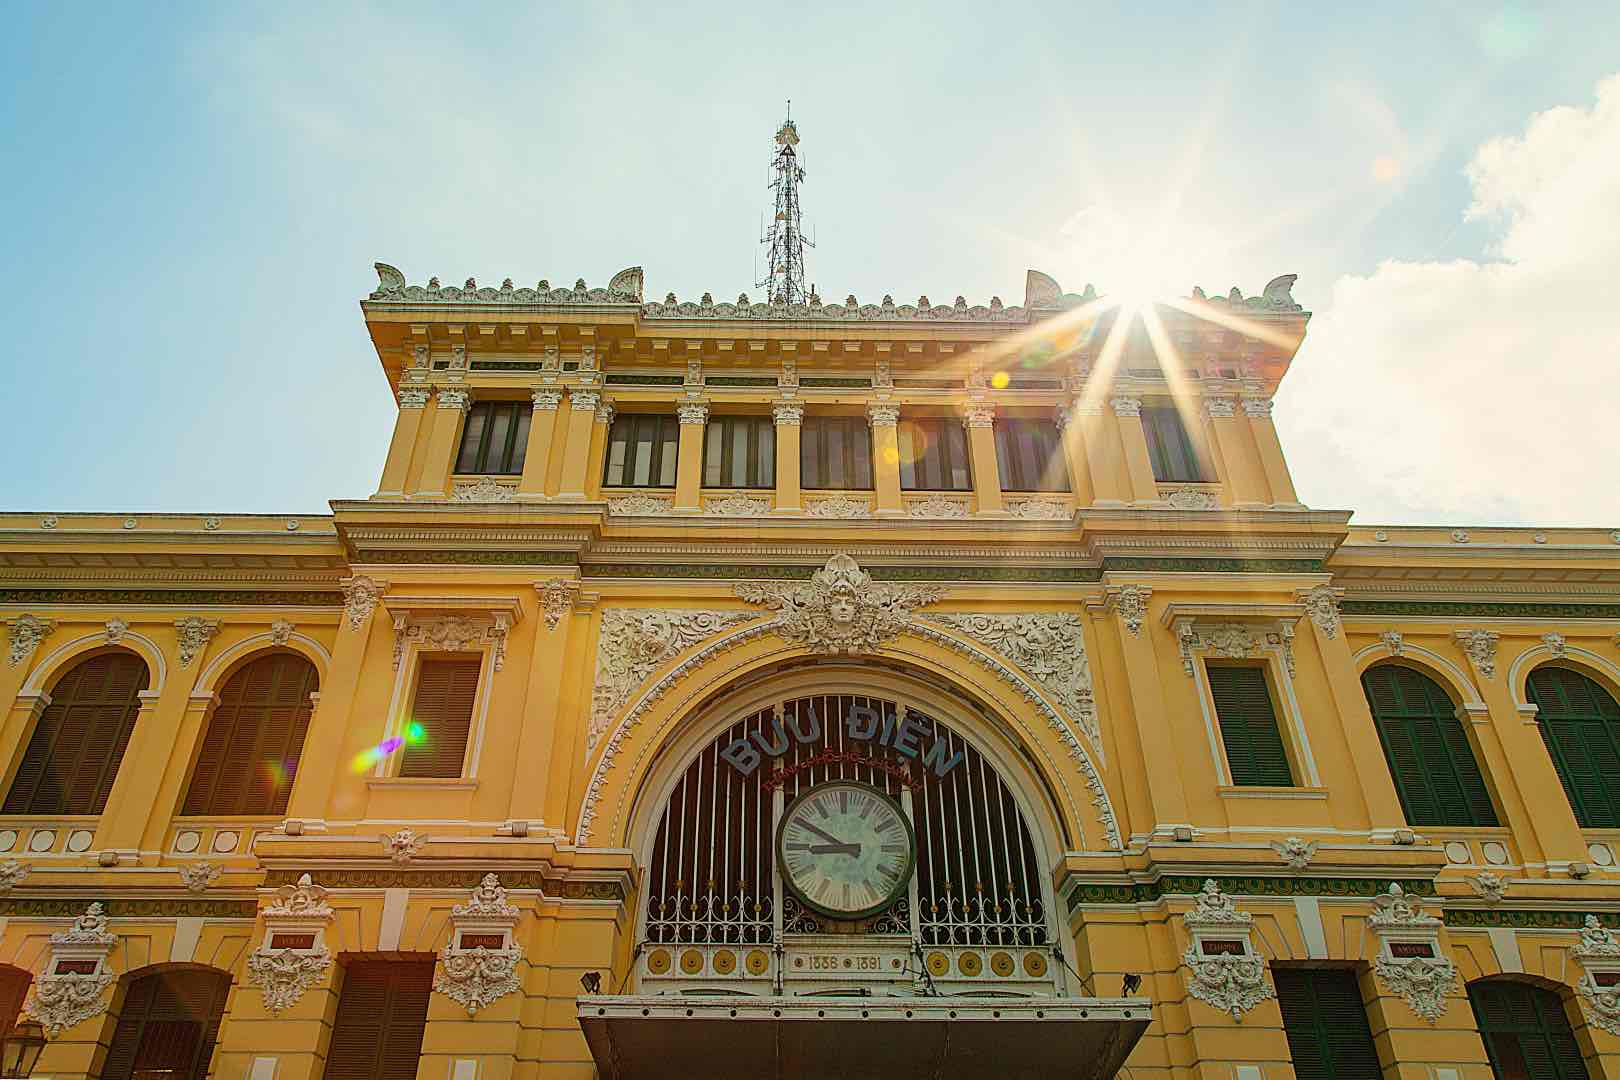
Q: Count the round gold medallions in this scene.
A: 8